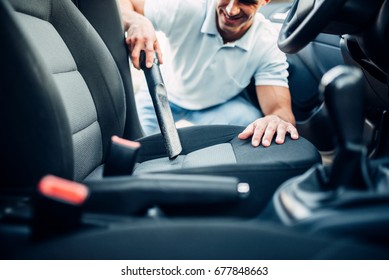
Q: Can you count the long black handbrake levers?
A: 1